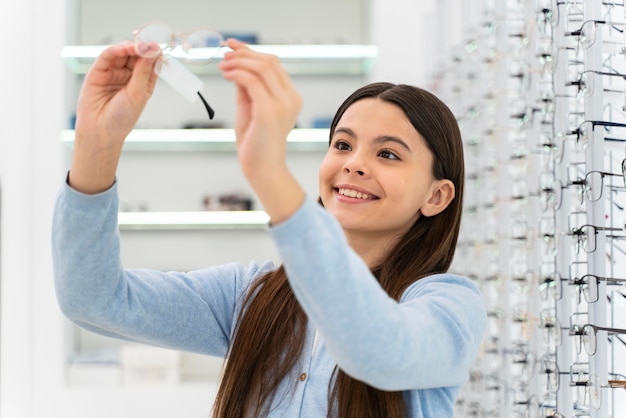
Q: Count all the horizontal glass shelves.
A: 3